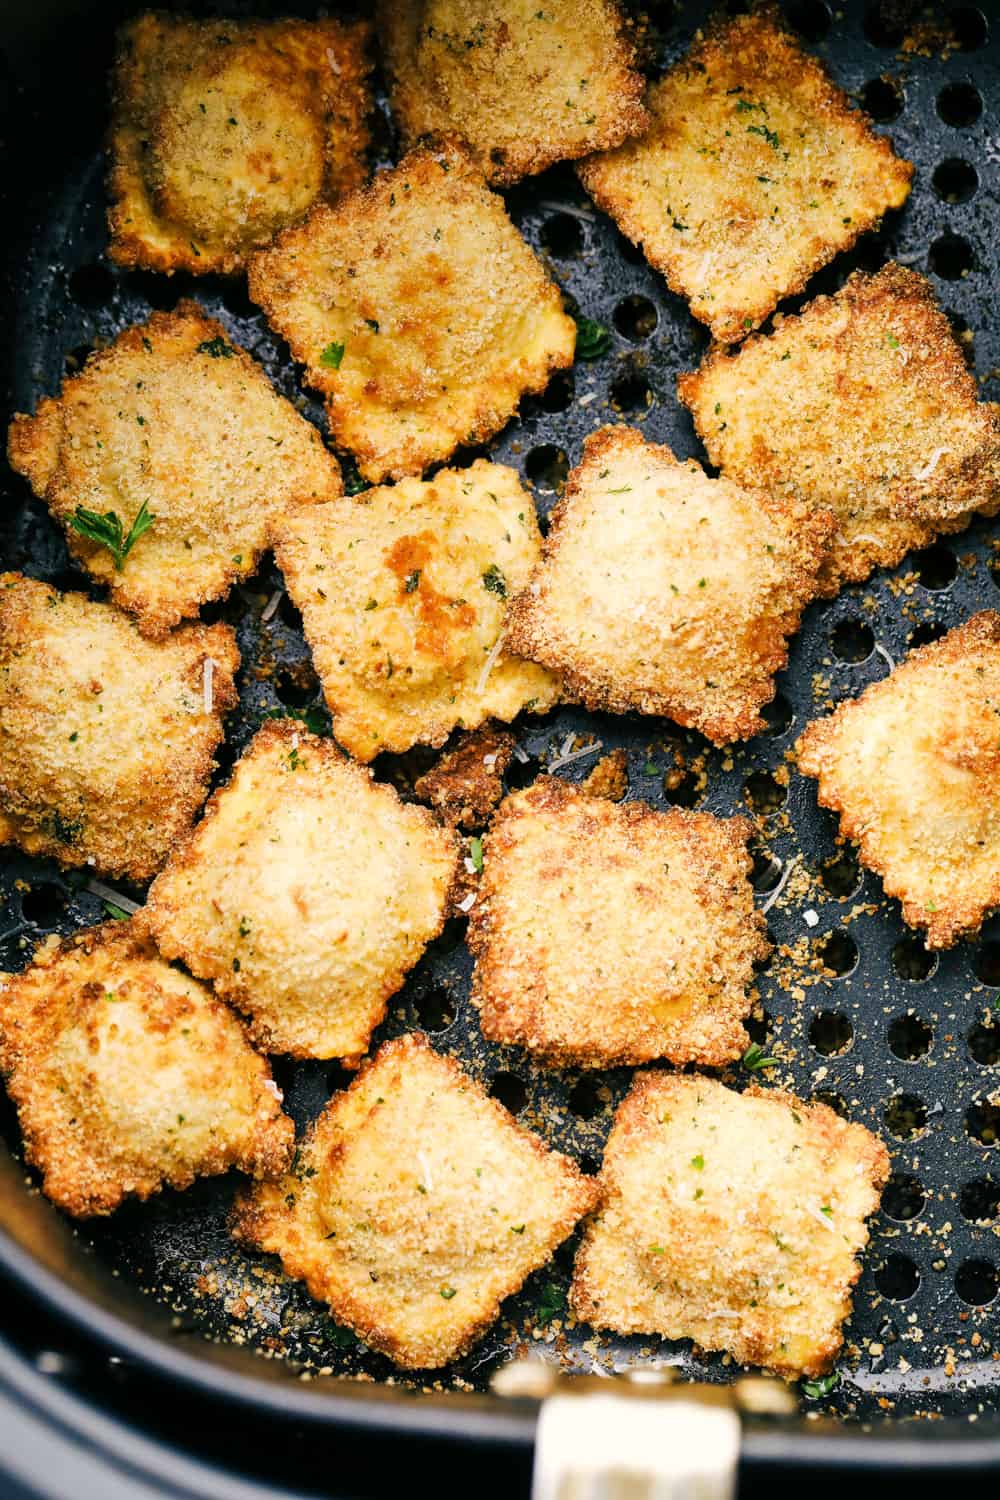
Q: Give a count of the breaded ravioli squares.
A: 15